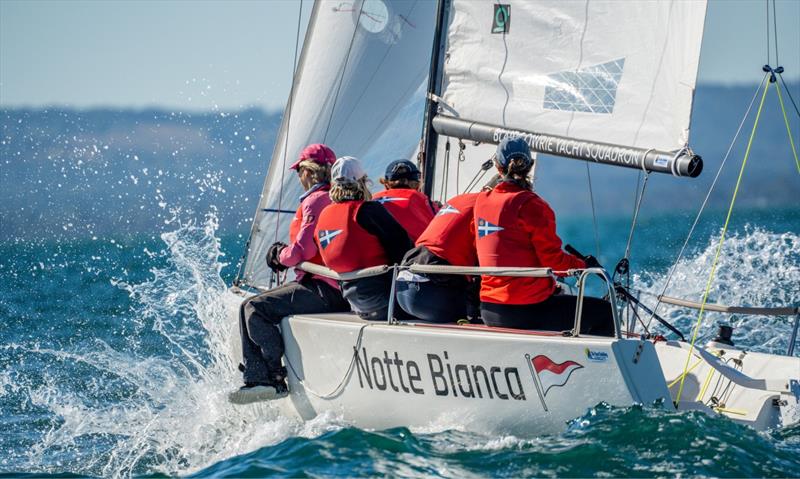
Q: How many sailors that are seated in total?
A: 5